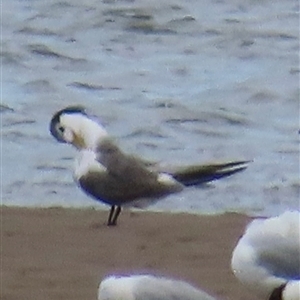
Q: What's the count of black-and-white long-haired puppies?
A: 0